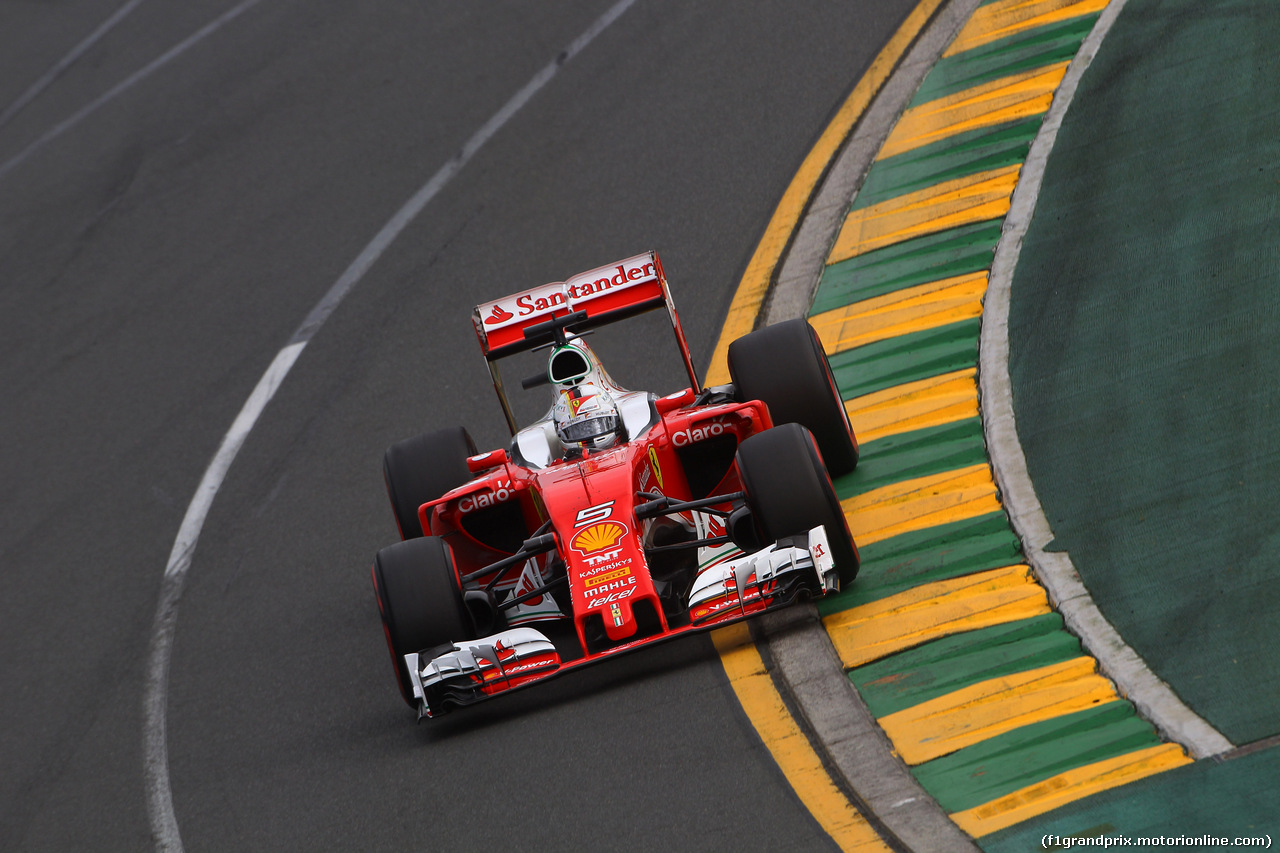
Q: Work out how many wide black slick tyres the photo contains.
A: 4